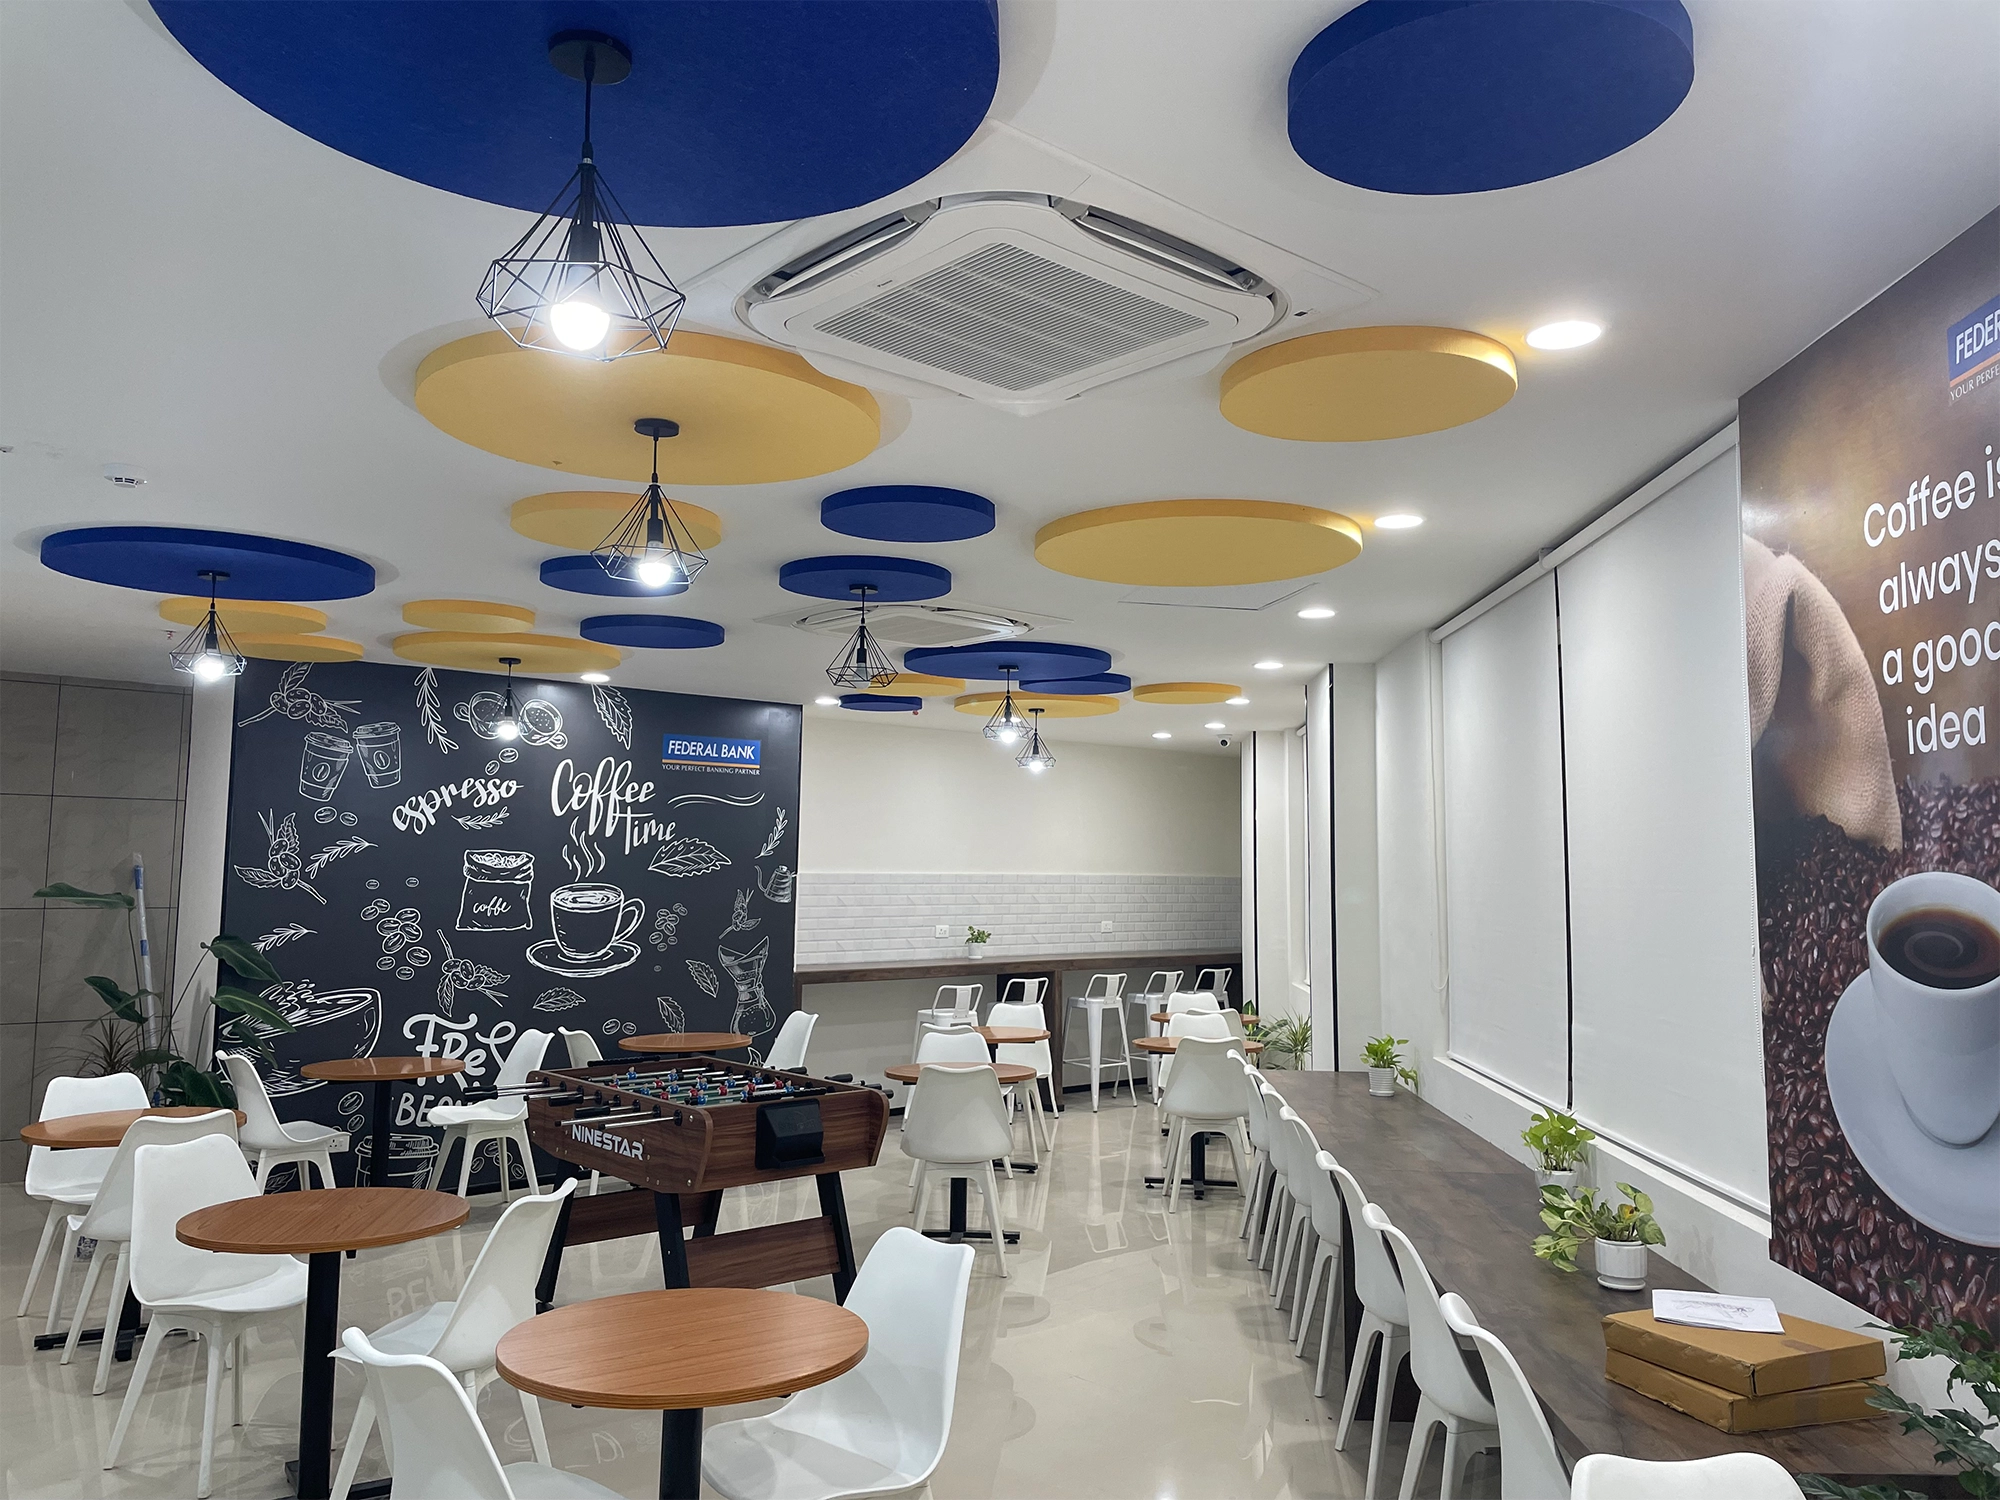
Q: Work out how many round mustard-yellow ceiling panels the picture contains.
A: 11